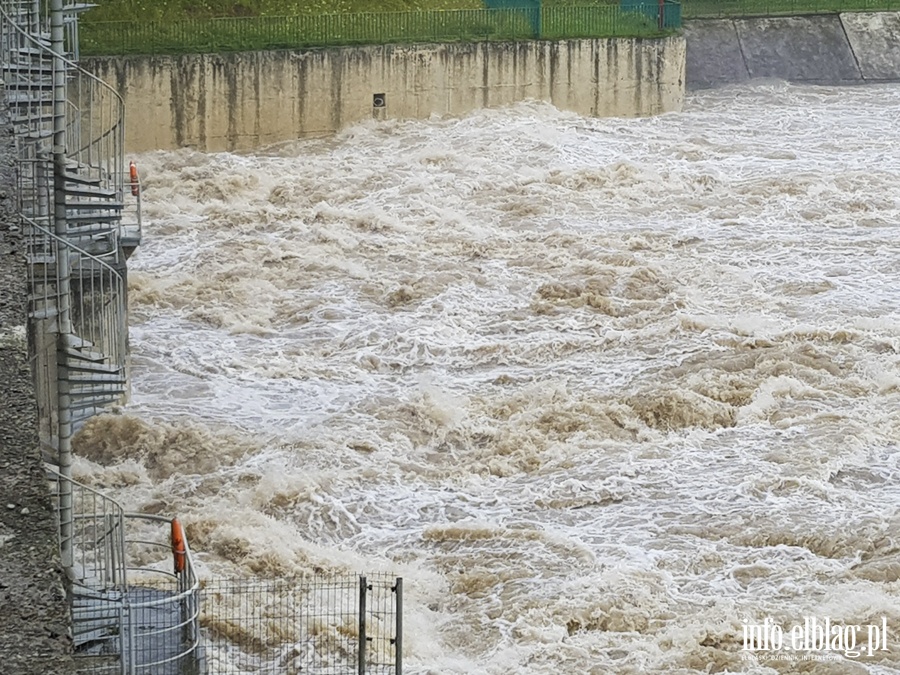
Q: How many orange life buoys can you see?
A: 2